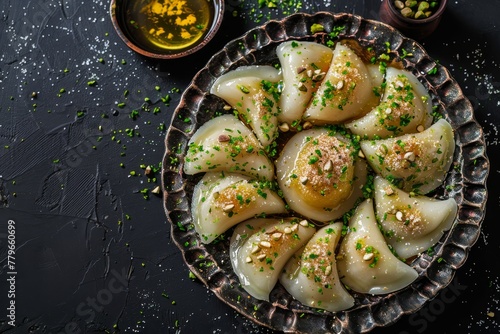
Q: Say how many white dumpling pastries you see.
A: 12